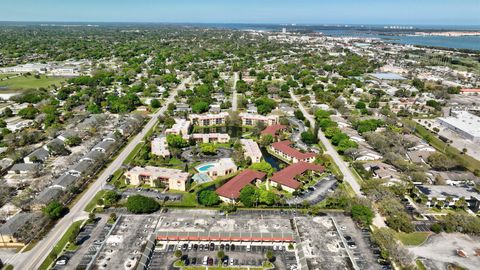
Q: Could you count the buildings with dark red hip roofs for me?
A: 4